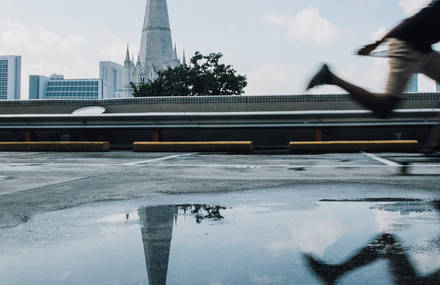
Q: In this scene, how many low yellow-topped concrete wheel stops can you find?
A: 3